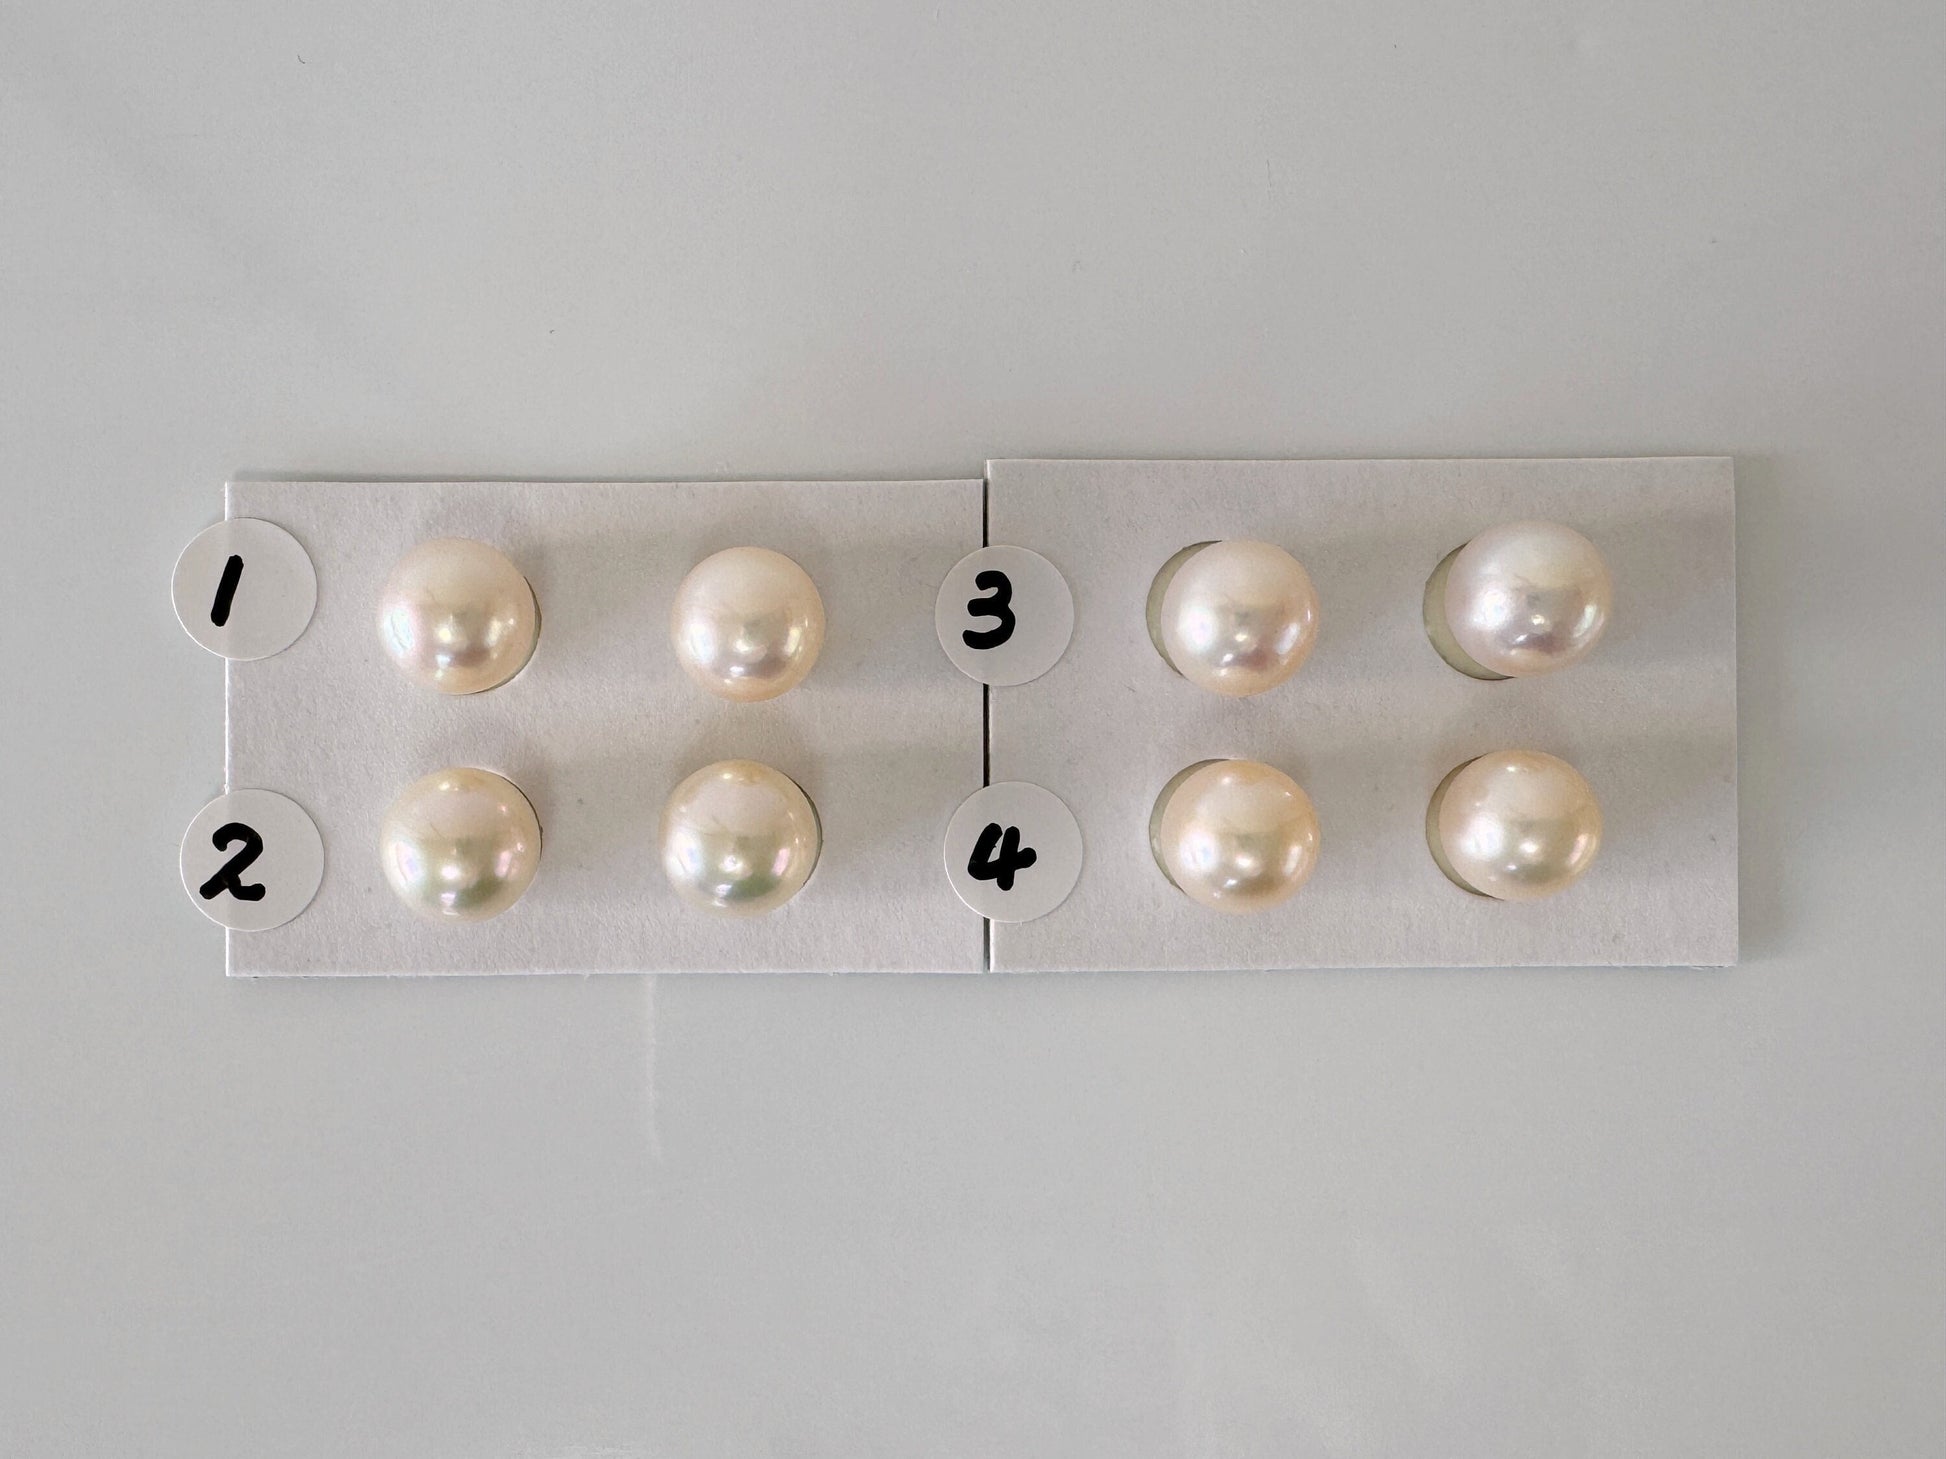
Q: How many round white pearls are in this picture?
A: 8